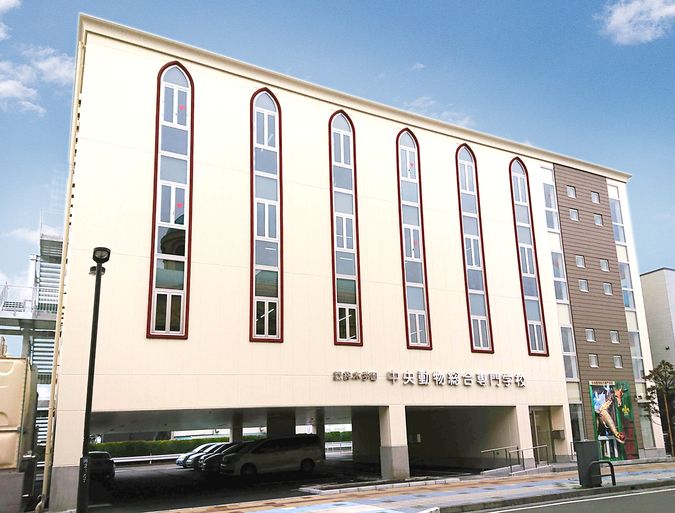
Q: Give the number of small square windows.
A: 12